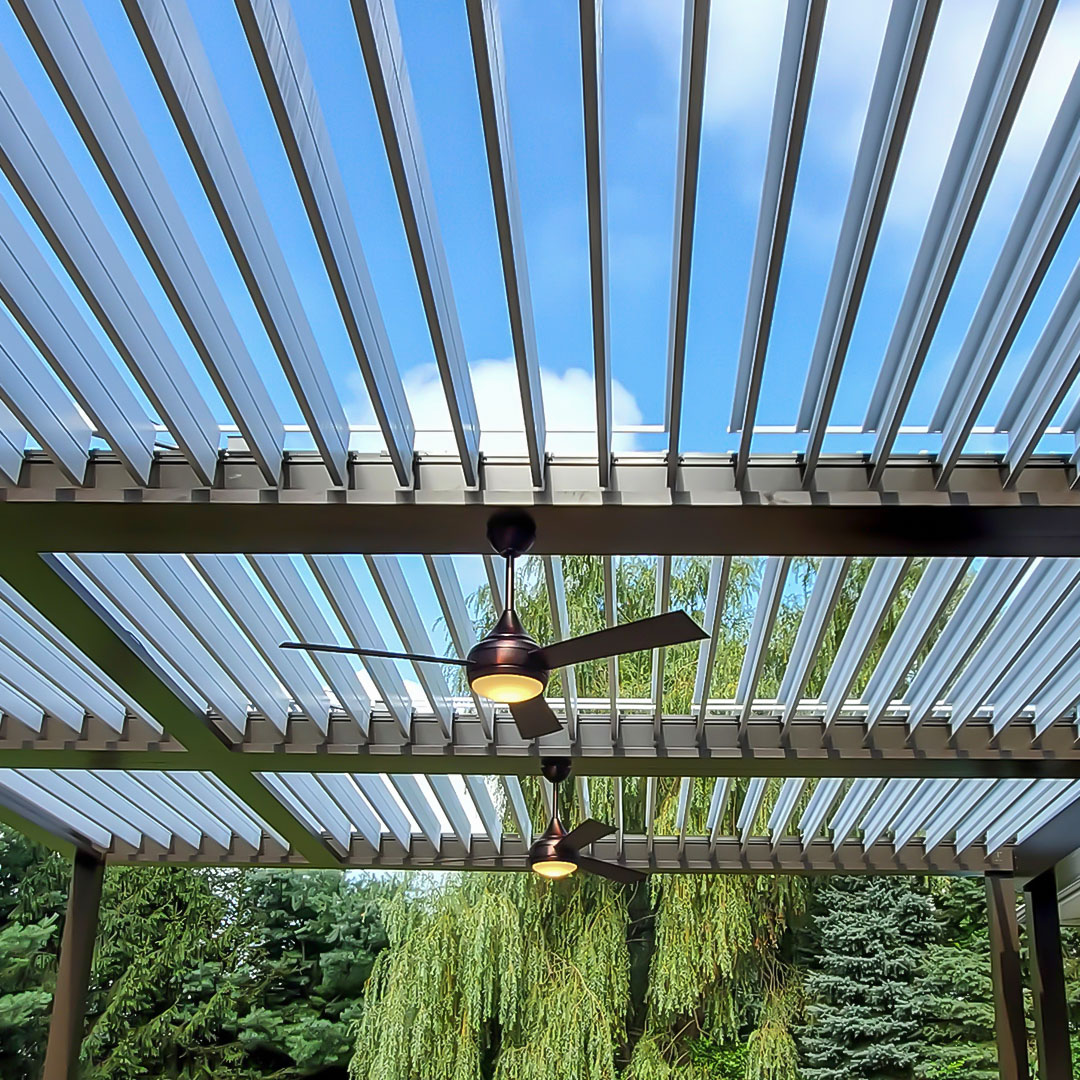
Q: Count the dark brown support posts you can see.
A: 3